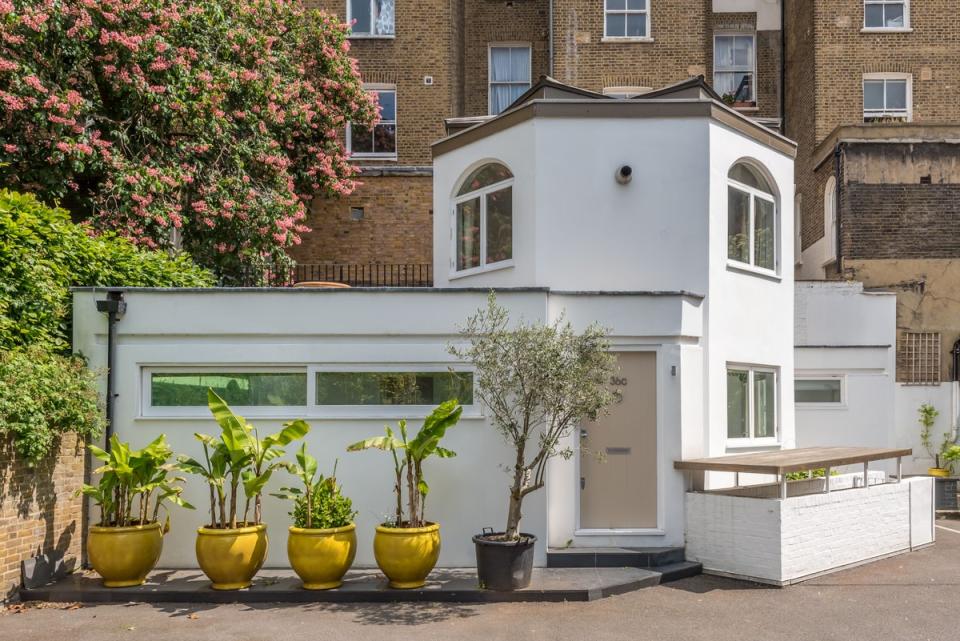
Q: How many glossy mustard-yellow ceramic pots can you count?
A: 4